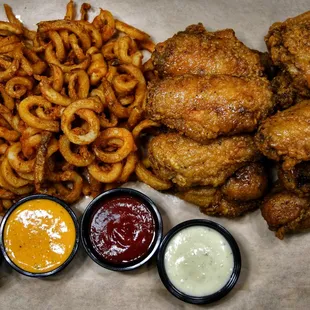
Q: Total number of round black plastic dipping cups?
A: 3